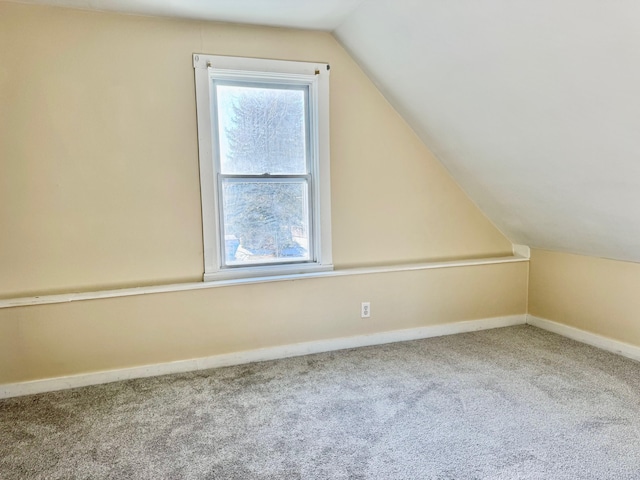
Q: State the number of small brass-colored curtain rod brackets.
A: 2